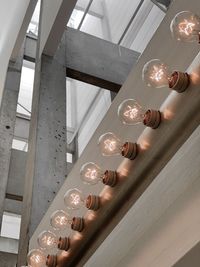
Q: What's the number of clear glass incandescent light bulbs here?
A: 9